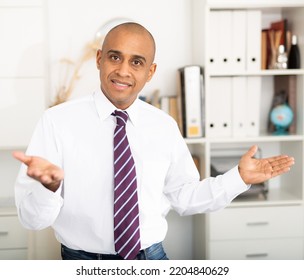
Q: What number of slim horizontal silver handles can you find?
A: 3